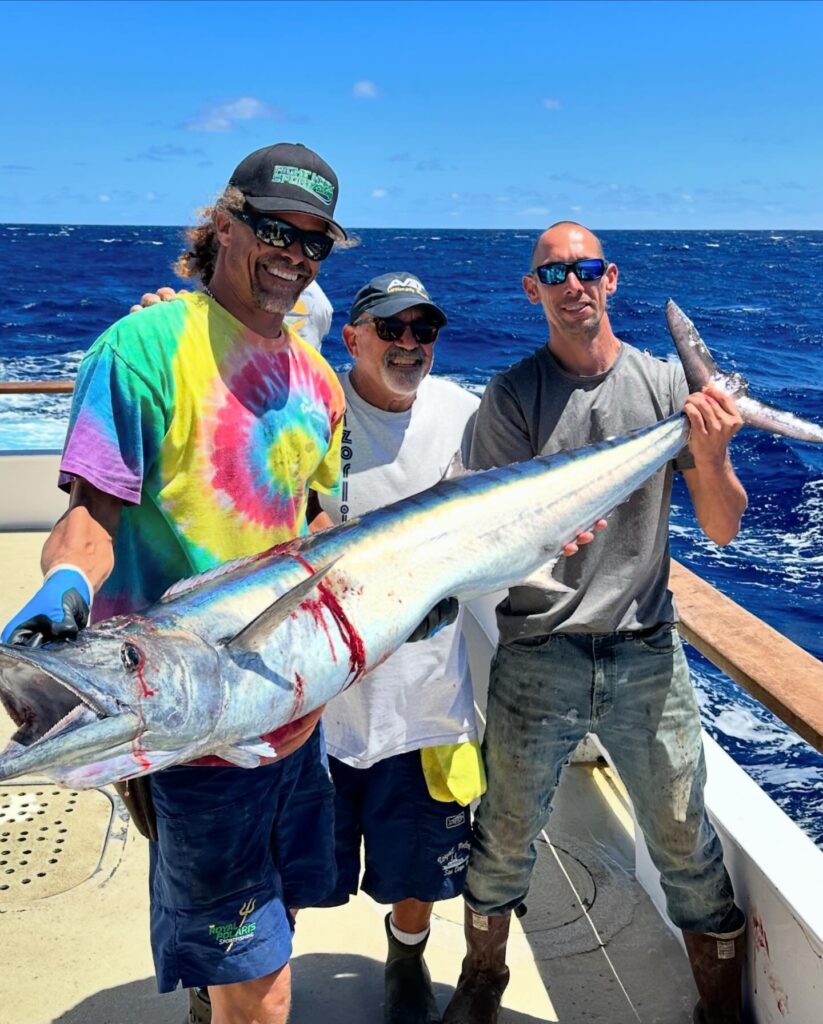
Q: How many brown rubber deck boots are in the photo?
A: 2